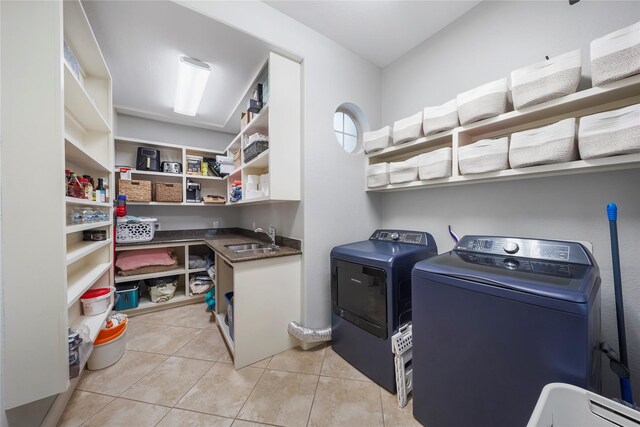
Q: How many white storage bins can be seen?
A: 12